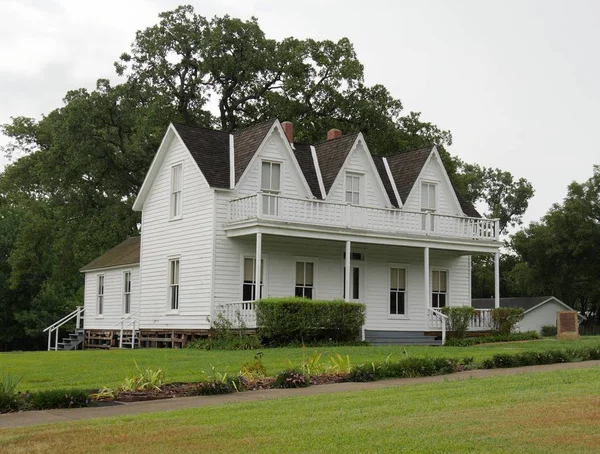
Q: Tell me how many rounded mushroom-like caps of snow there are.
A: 0